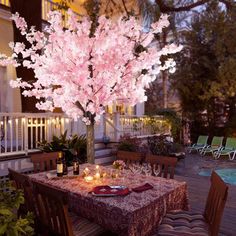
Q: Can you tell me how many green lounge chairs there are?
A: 3